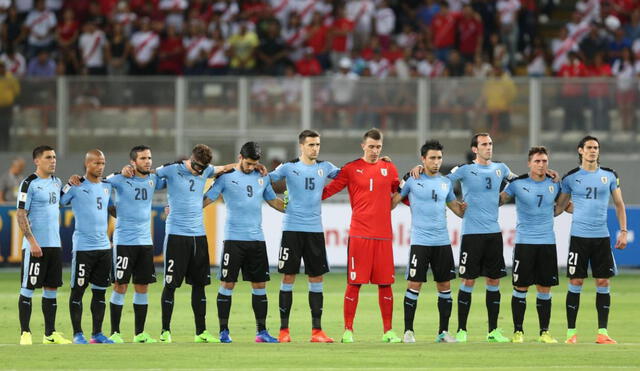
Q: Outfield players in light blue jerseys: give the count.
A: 10